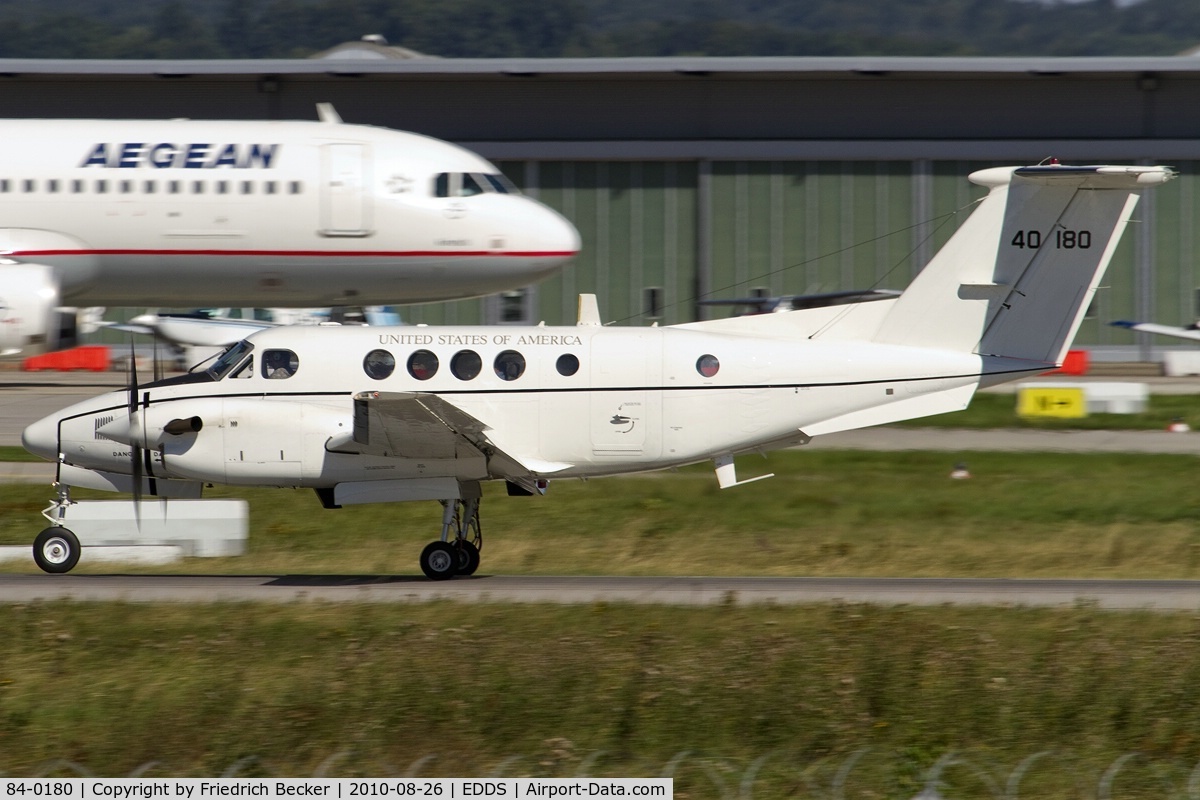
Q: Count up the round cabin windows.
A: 6